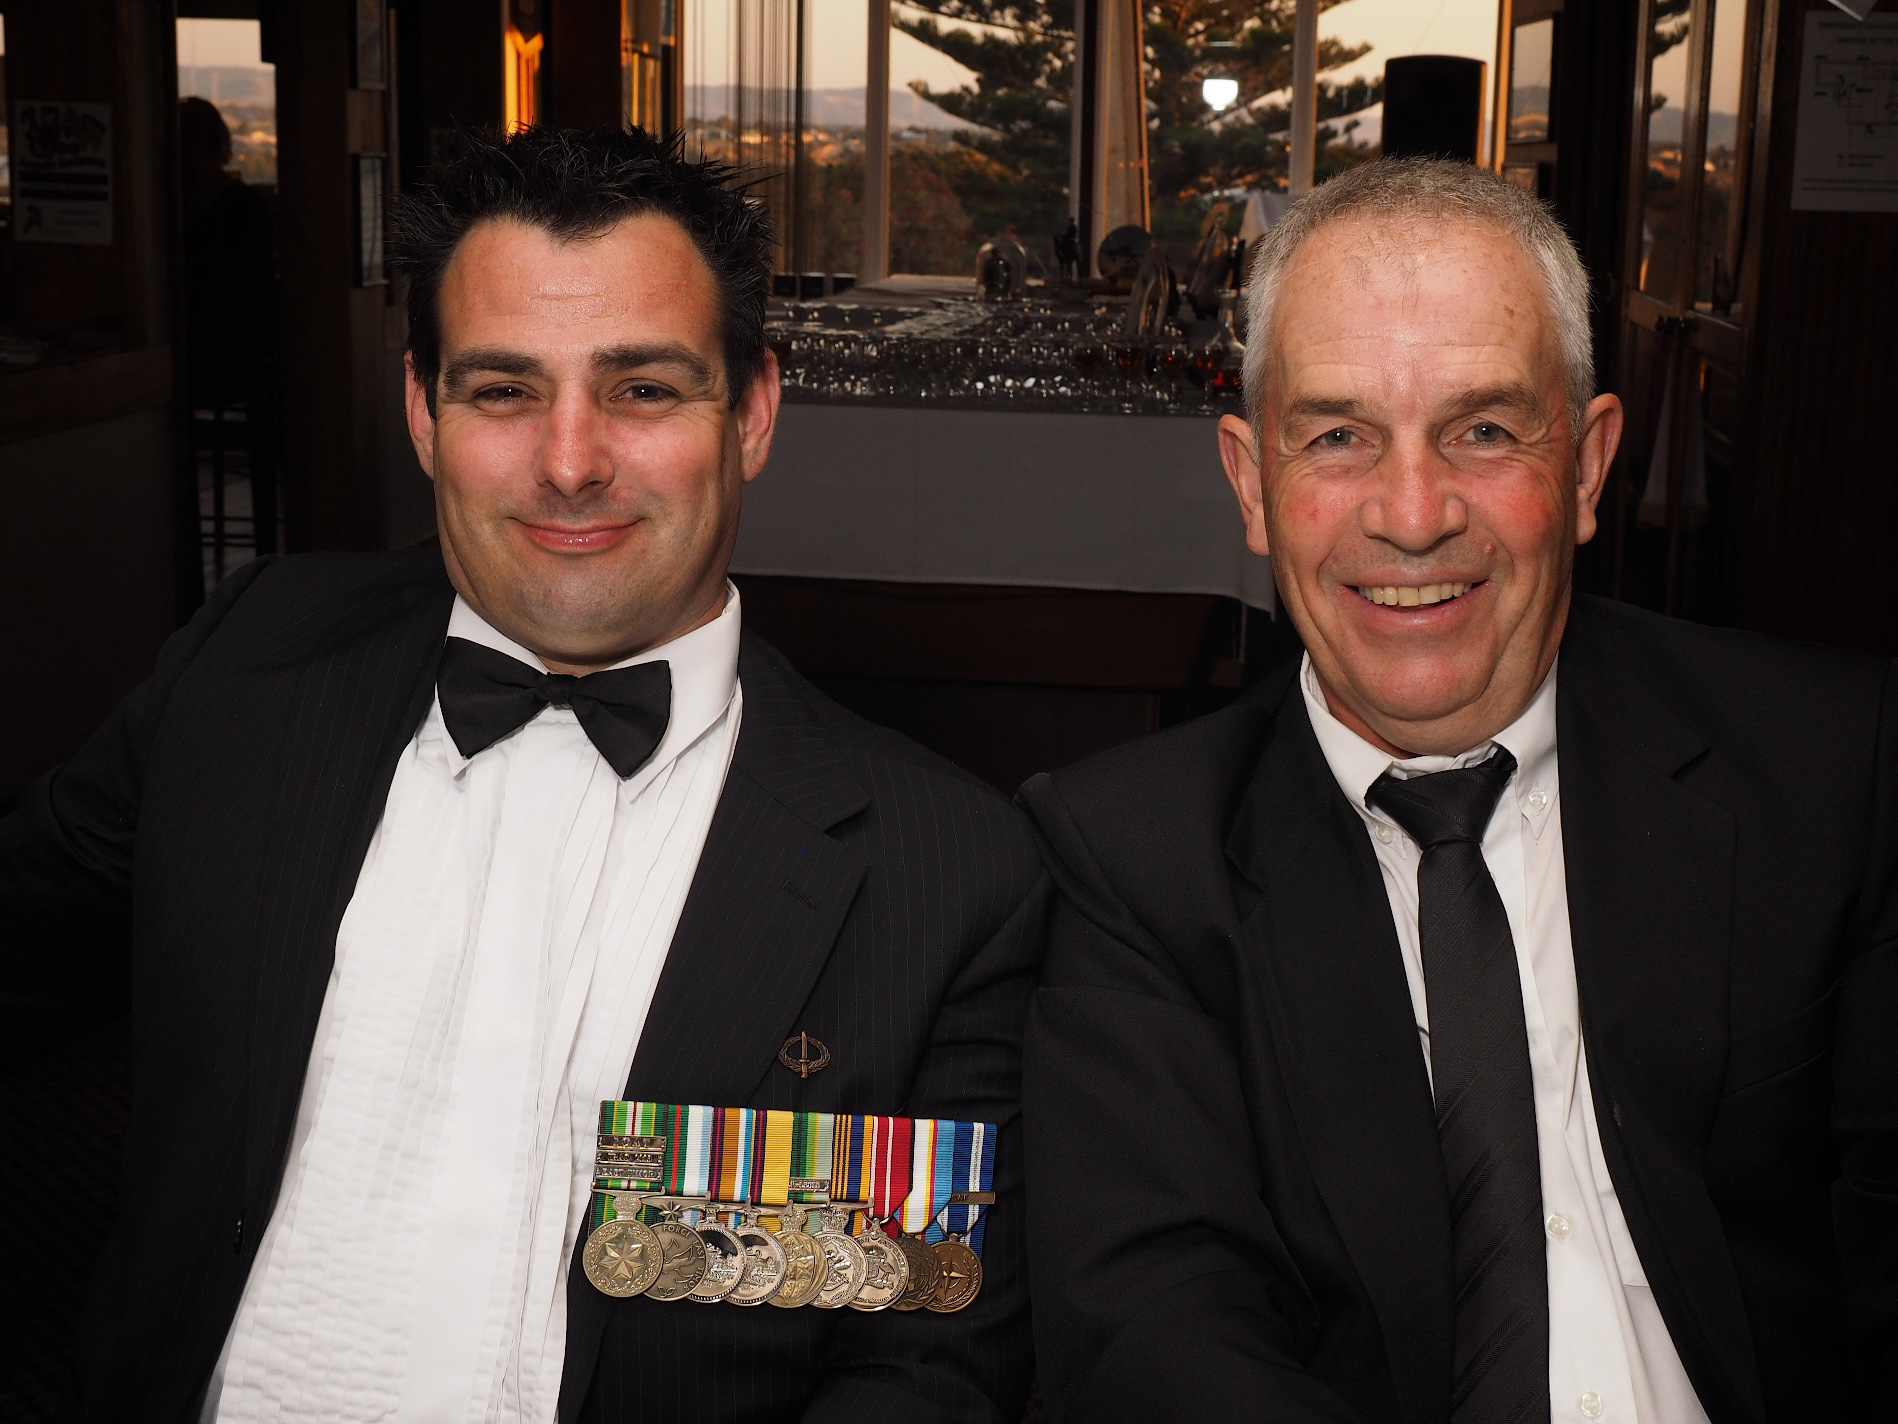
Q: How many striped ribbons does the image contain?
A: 9